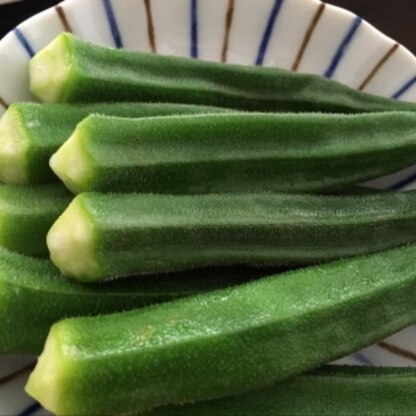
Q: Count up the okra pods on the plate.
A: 8